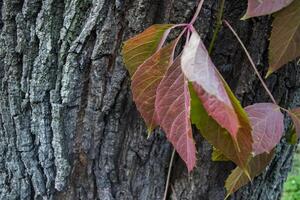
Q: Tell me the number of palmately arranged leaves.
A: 5